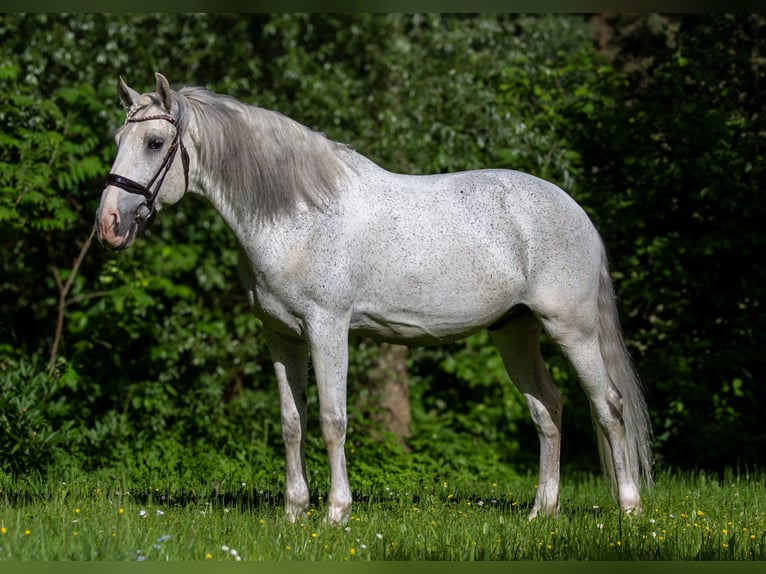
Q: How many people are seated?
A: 0